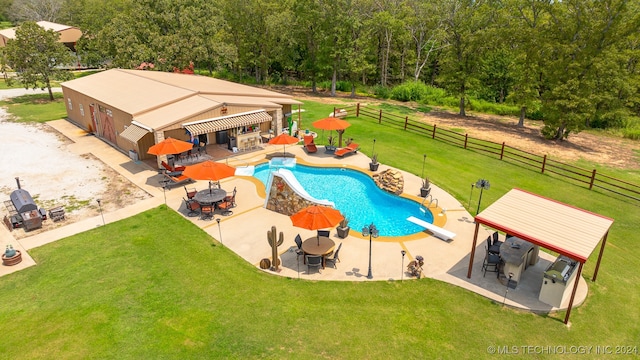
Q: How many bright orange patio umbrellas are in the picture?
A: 5